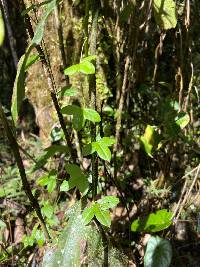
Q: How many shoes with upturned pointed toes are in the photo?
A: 0